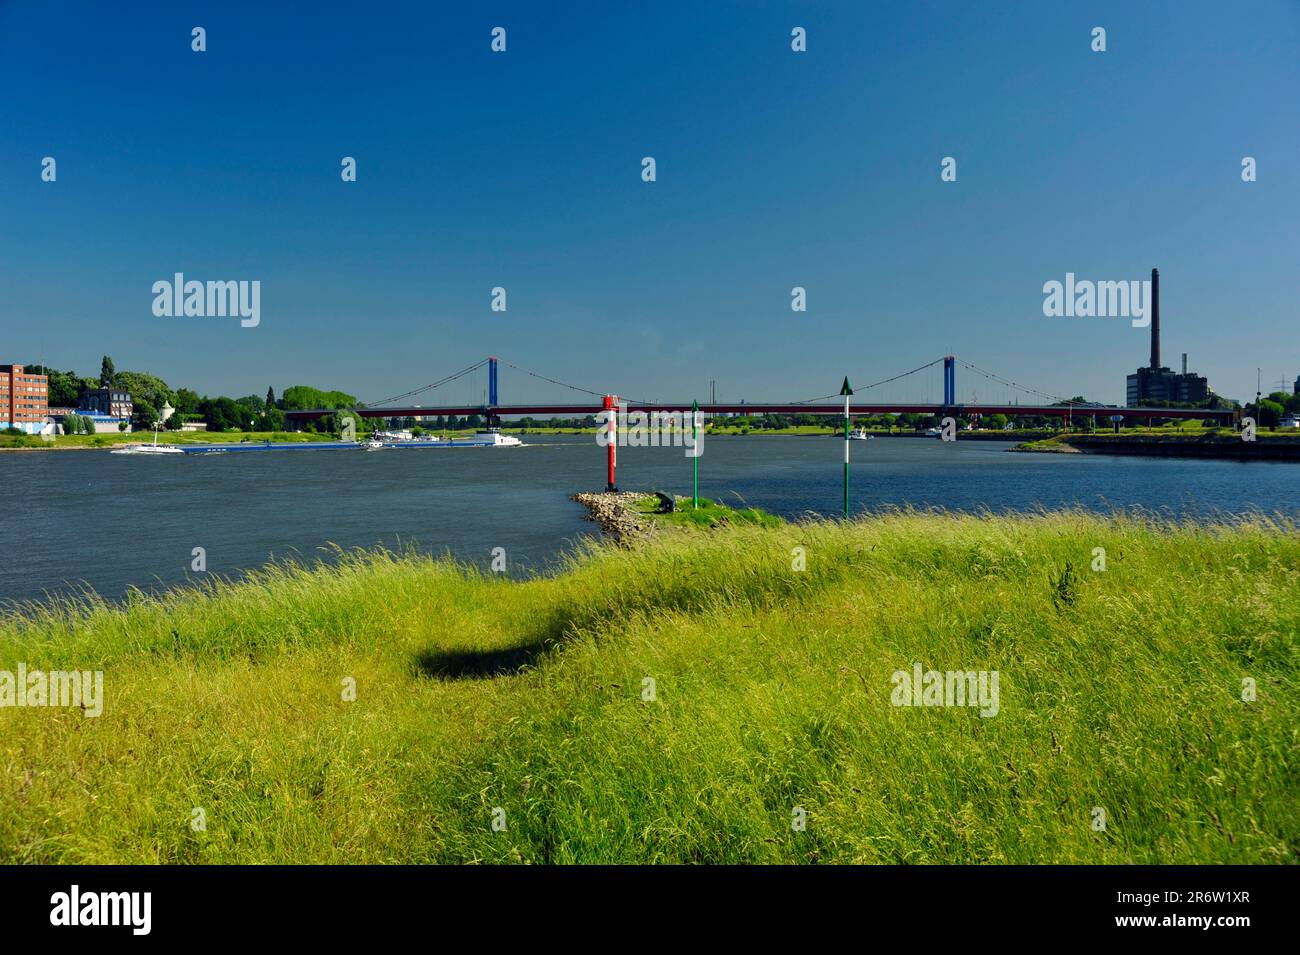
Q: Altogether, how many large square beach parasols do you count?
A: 0